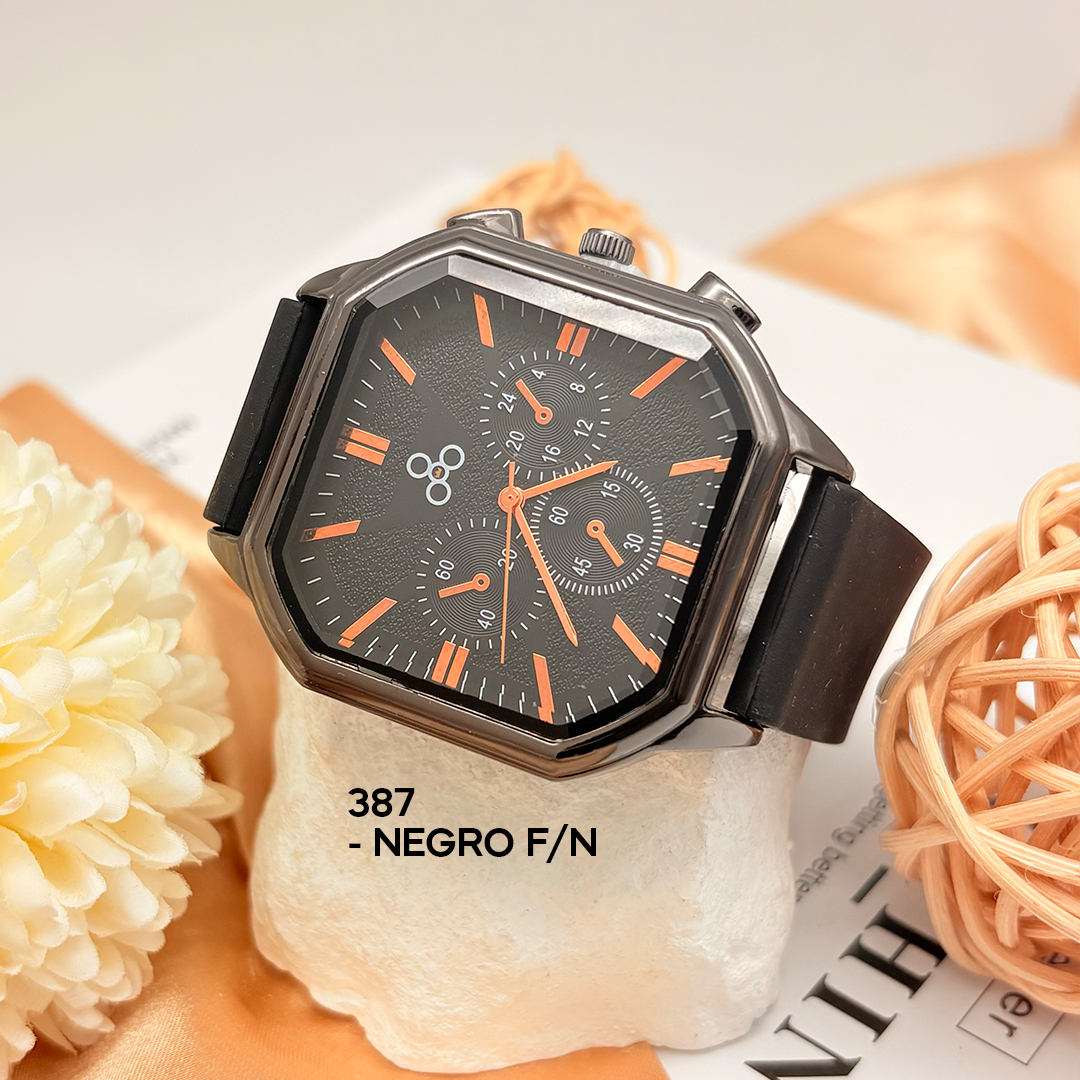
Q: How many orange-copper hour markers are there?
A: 12